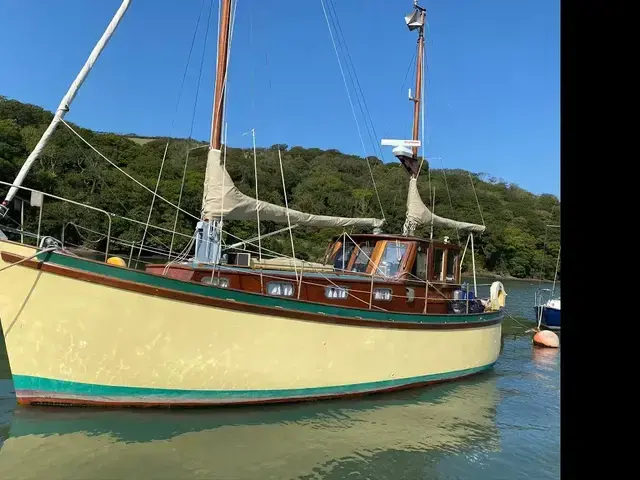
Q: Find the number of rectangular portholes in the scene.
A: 4